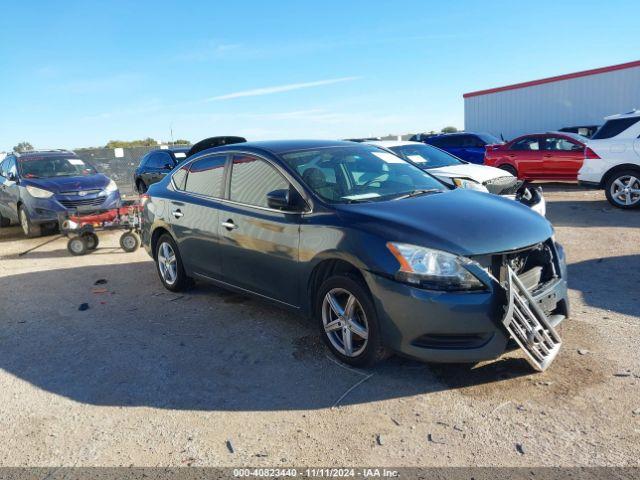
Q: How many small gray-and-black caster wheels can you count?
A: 3